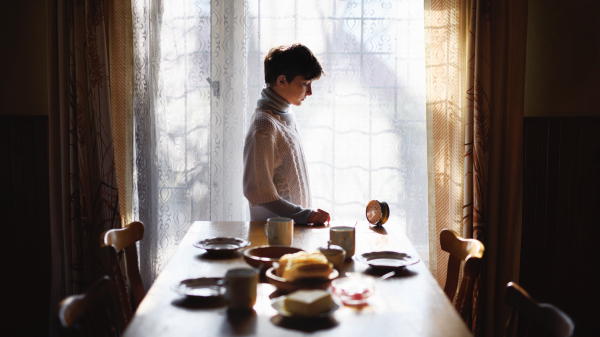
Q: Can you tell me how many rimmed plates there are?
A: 3